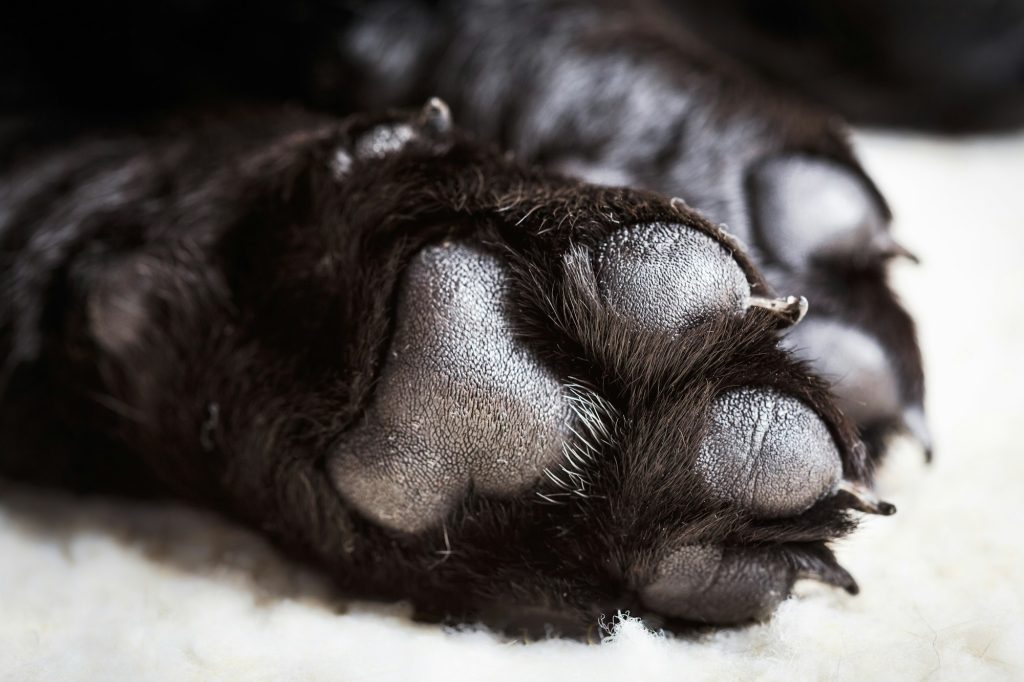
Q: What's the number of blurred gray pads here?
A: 2